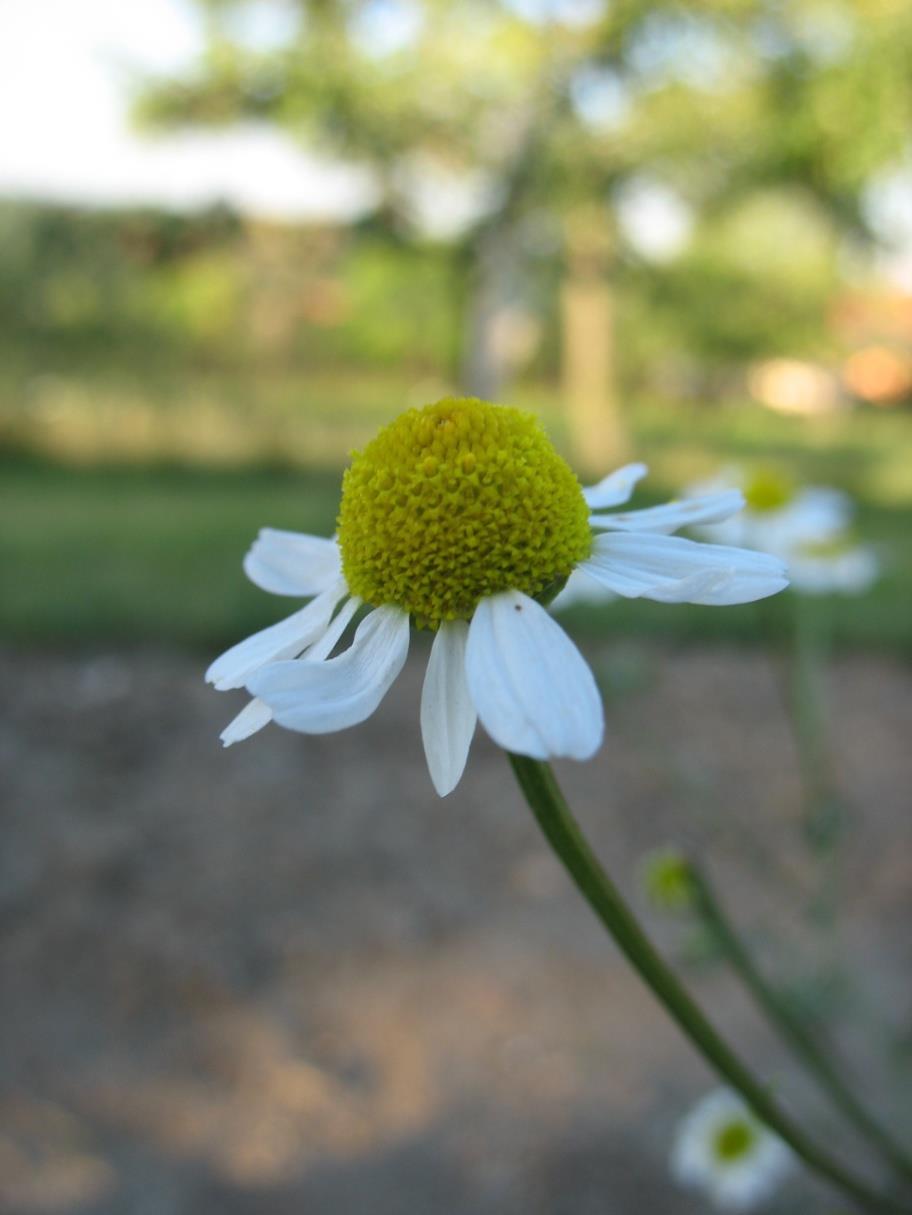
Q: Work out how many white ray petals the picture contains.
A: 9